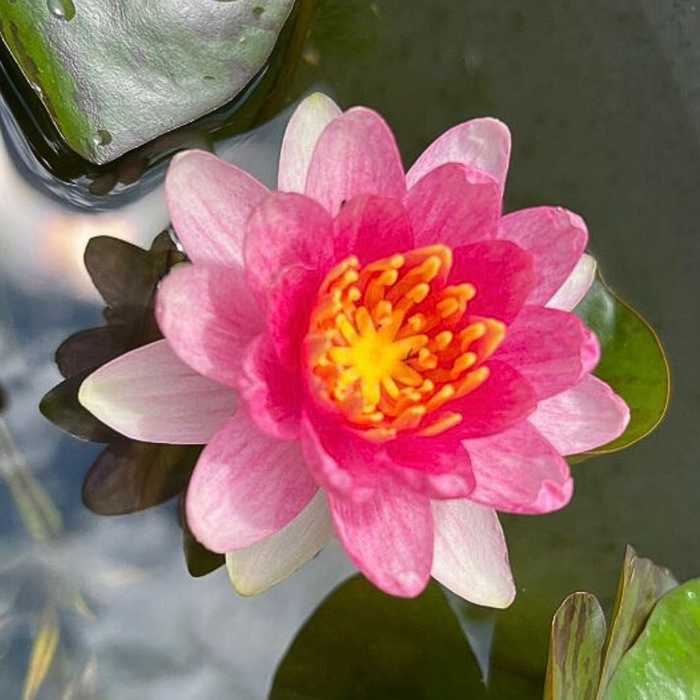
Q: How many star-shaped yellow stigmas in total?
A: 1